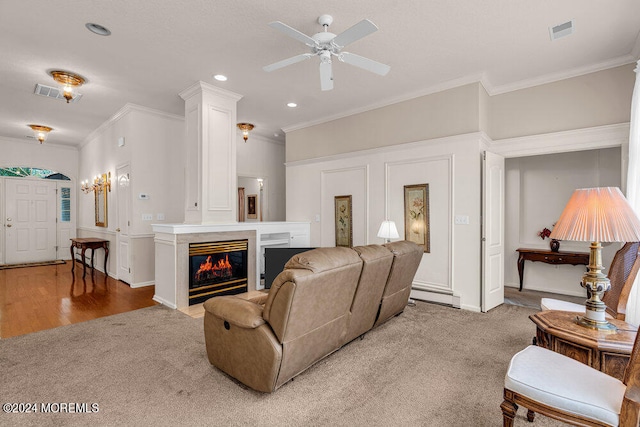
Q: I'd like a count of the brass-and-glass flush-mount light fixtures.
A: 3